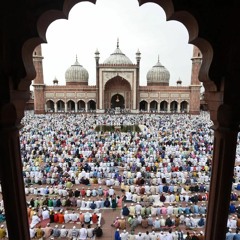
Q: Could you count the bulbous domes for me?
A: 3